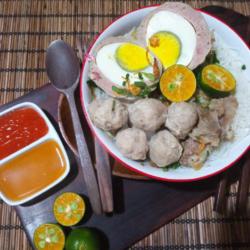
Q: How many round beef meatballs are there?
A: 5